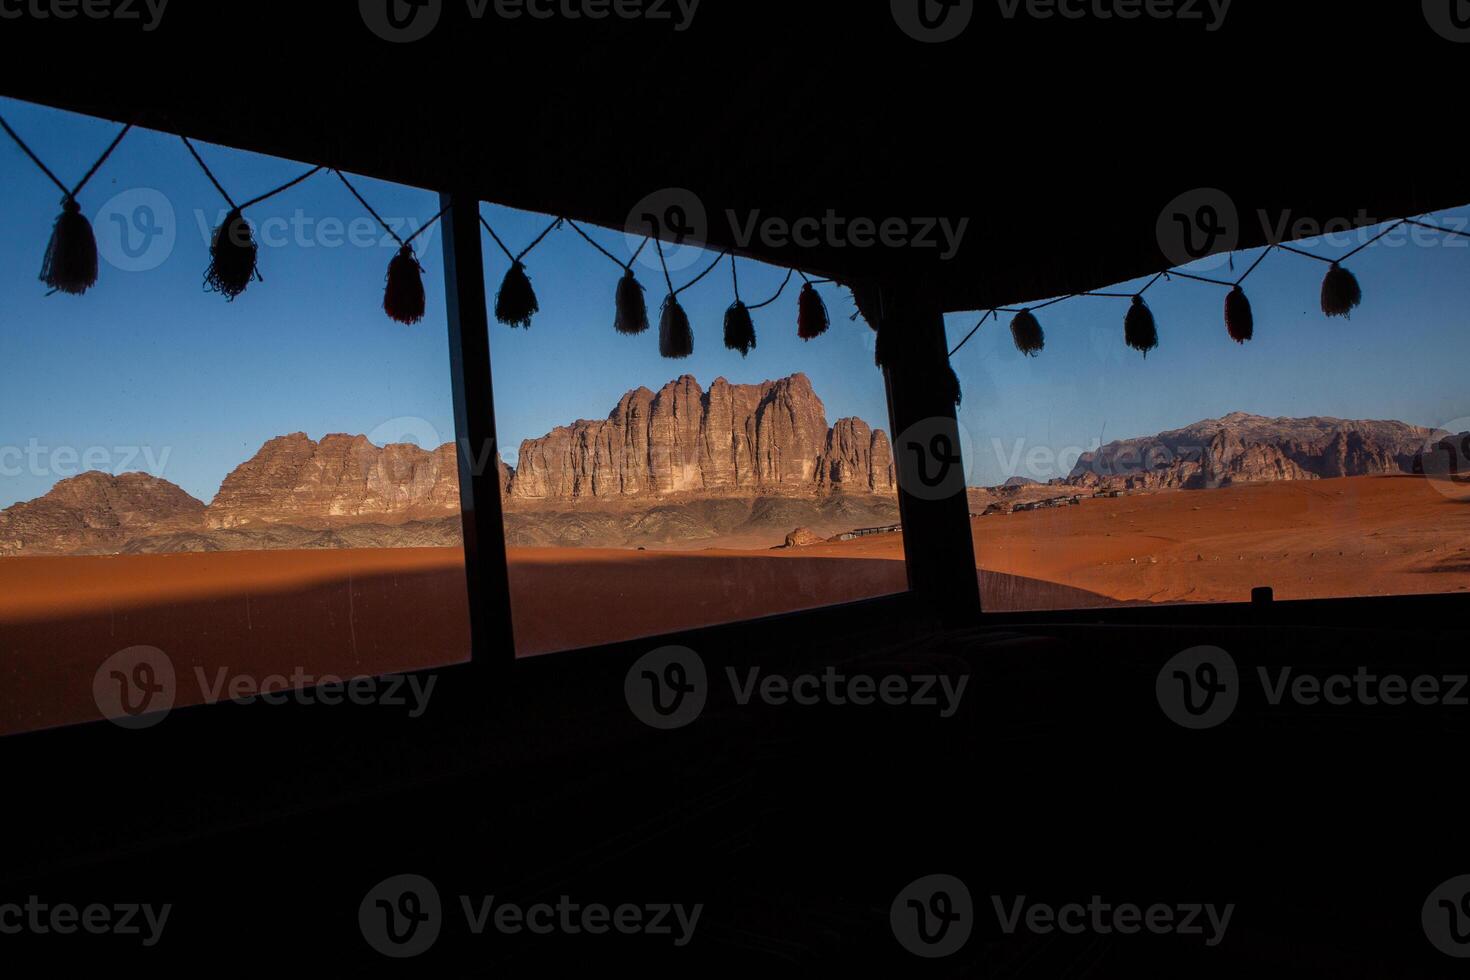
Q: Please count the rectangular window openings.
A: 3